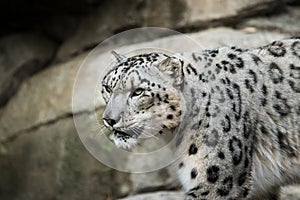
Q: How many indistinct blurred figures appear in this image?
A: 0